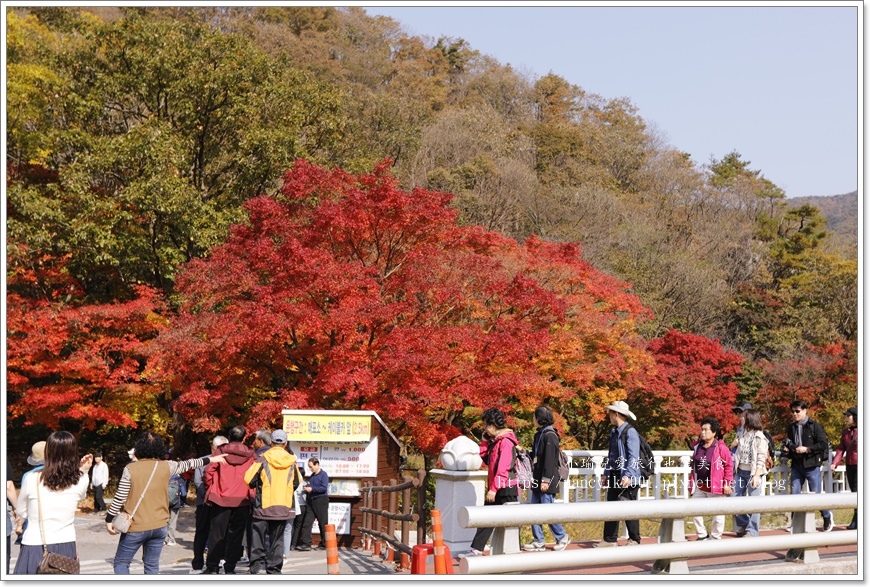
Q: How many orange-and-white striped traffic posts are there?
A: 2